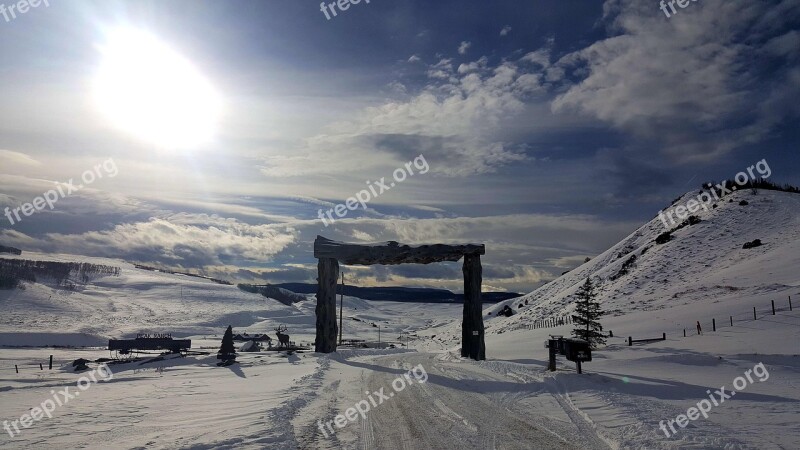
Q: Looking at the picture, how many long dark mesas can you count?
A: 1